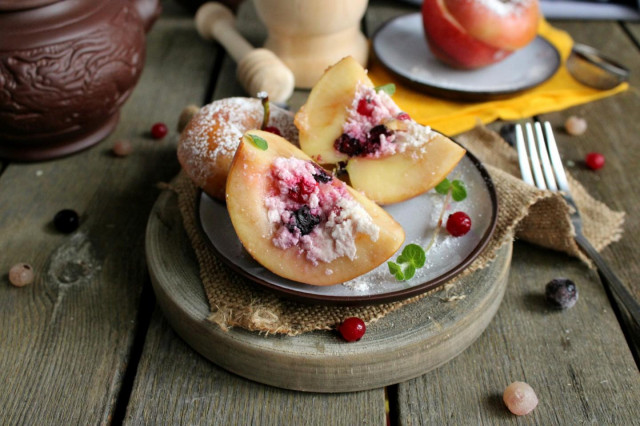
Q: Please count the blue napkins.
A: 0